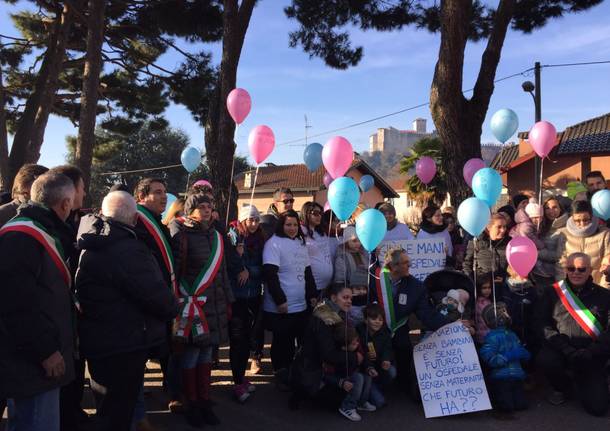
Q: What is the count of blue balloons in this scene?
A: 10